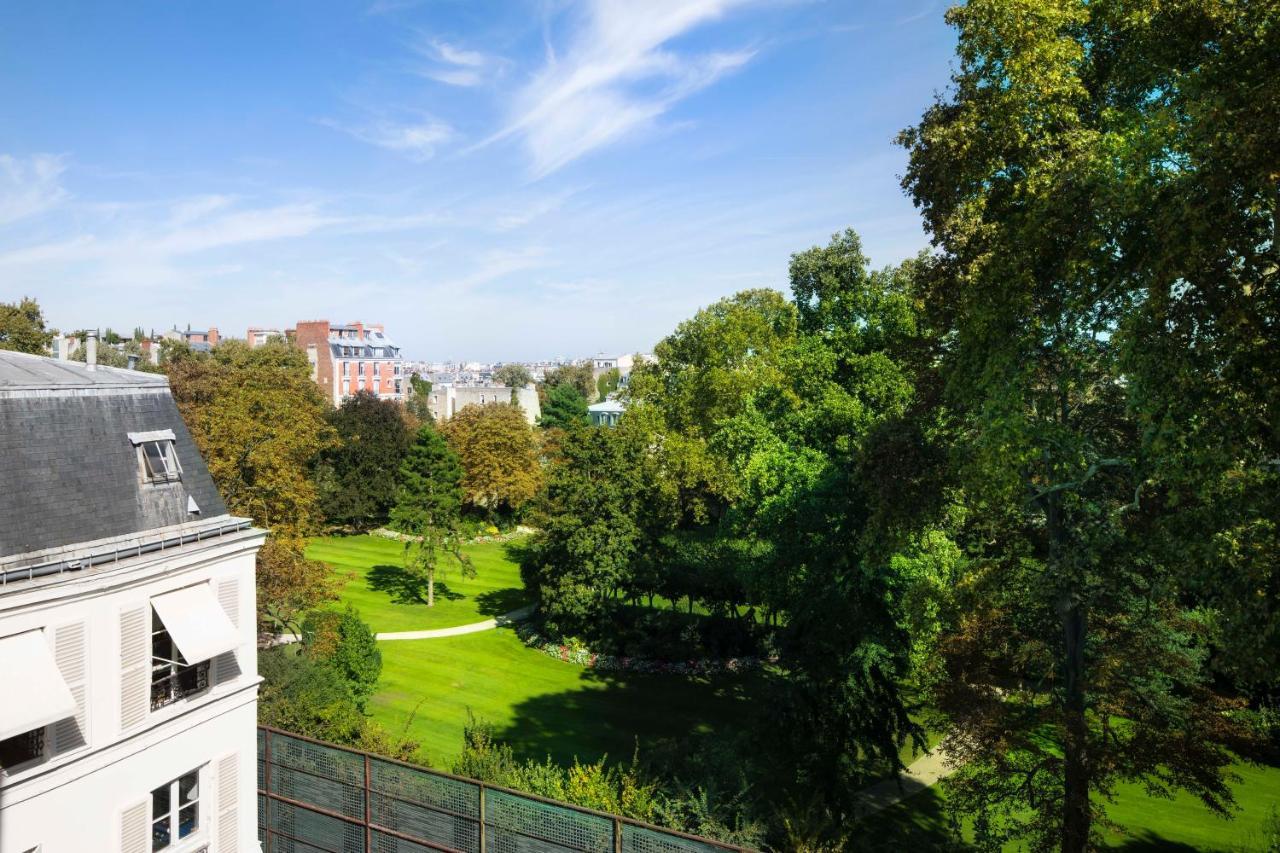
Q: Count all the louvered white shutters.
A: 5